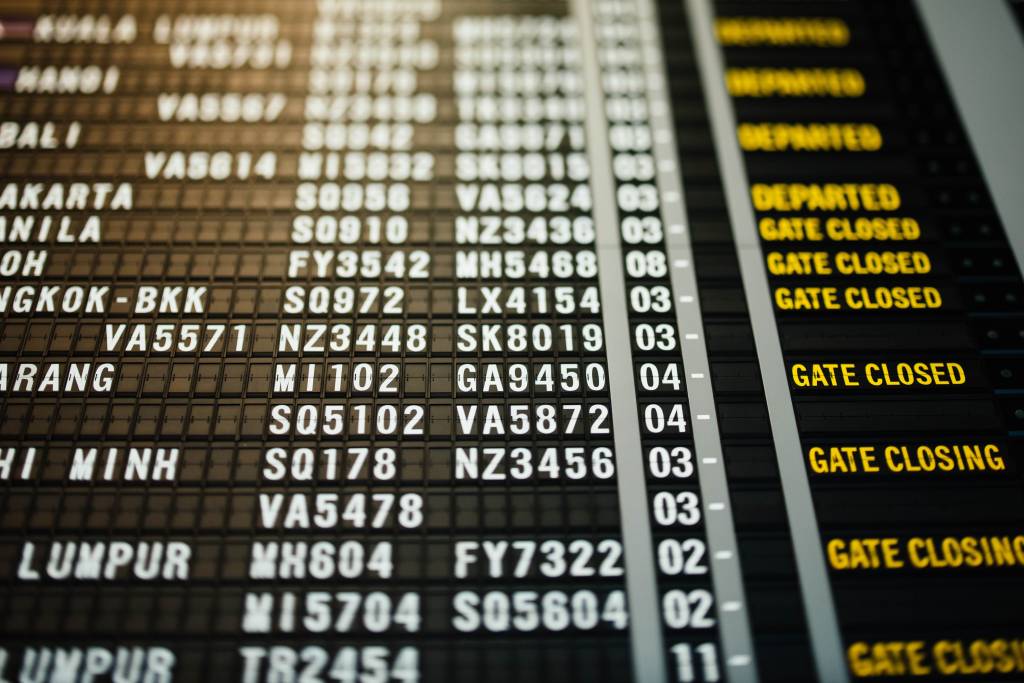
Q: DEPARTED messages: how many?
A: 4